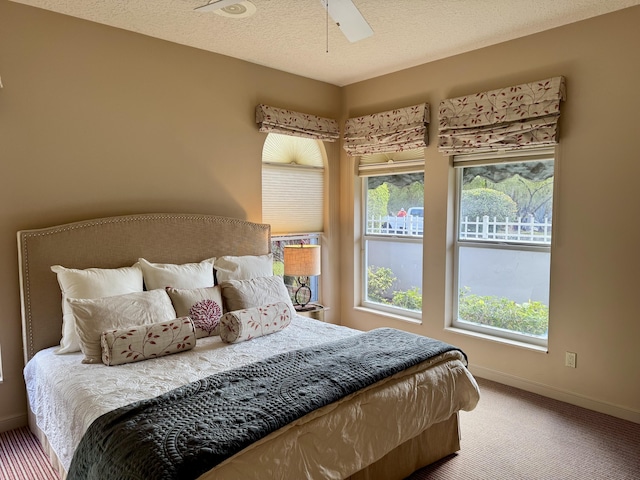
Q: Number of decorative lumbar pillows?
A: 2